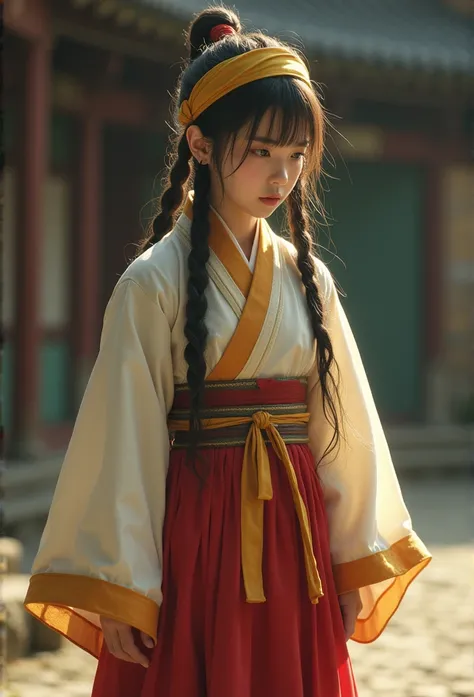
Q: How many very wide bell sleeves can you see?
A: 2